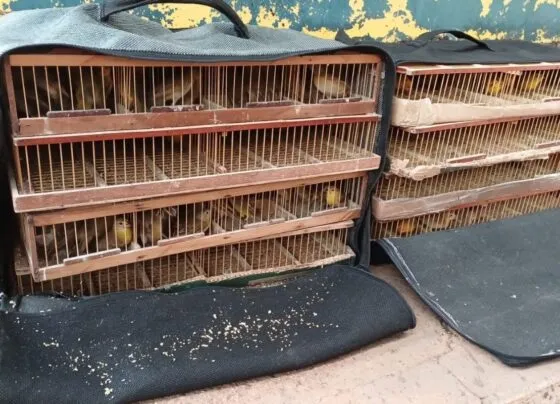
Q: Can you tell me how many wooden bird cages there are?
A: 8